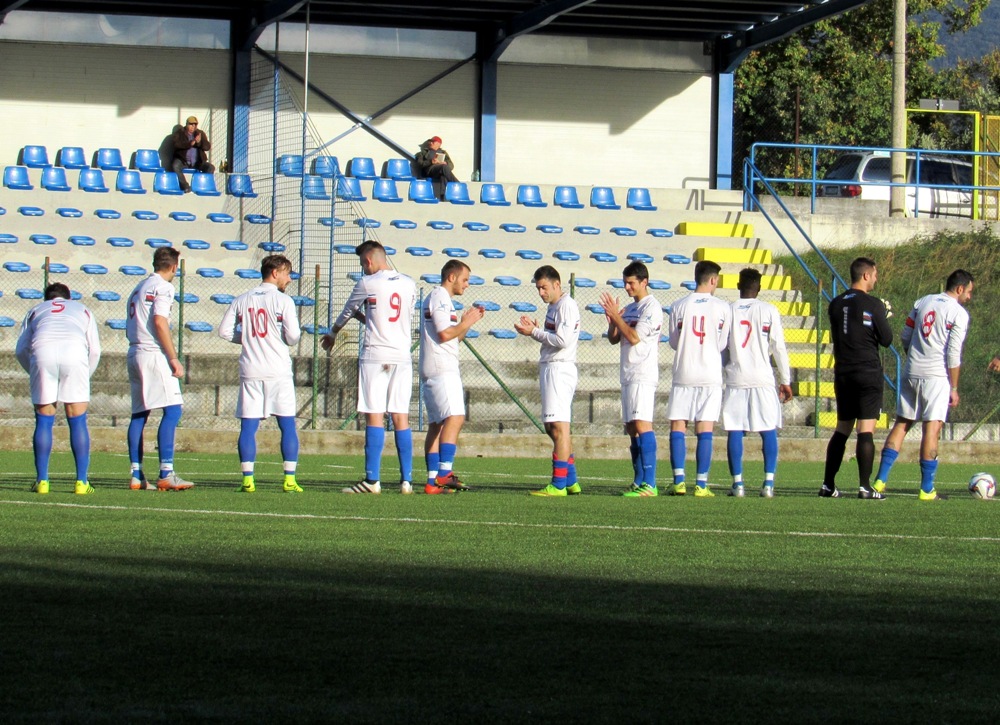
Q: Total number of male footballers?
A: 11